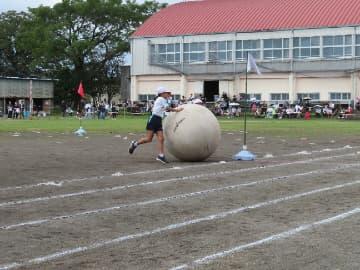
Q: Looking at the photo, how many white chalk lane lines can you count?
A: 5